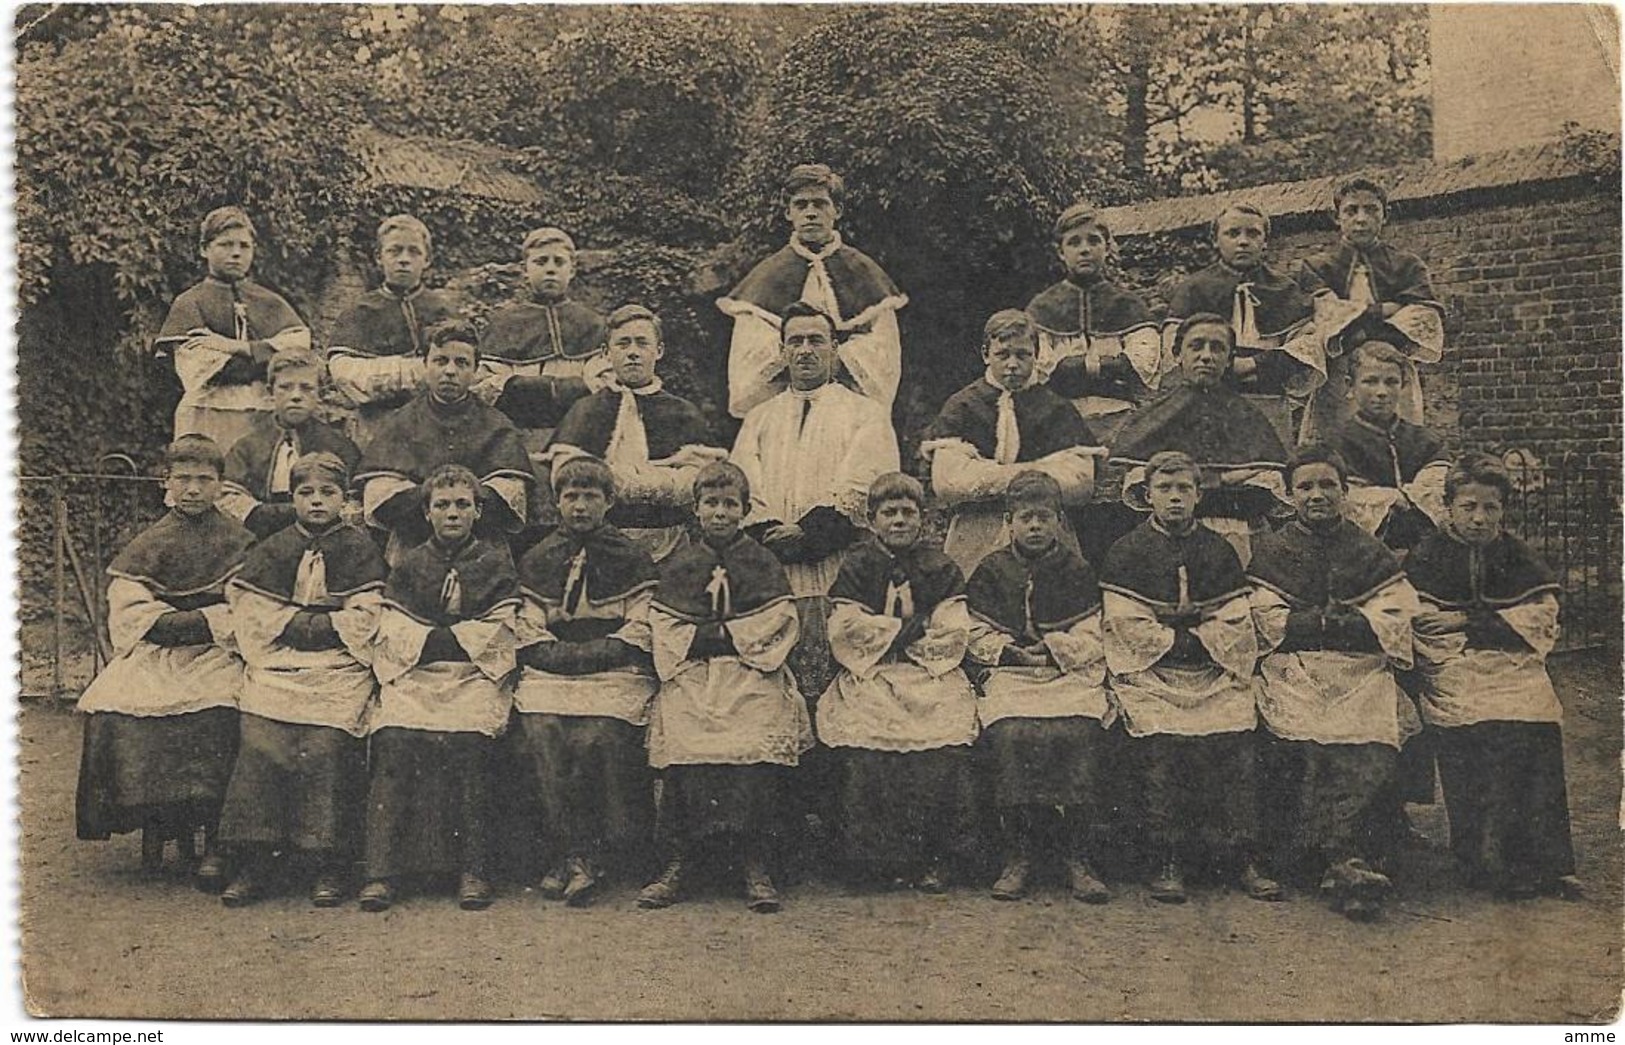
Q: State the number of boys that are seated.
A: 10